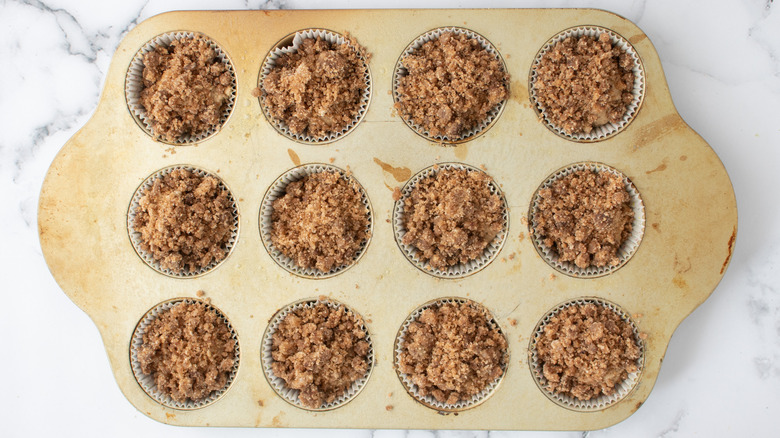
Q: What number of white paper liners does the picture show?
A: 12